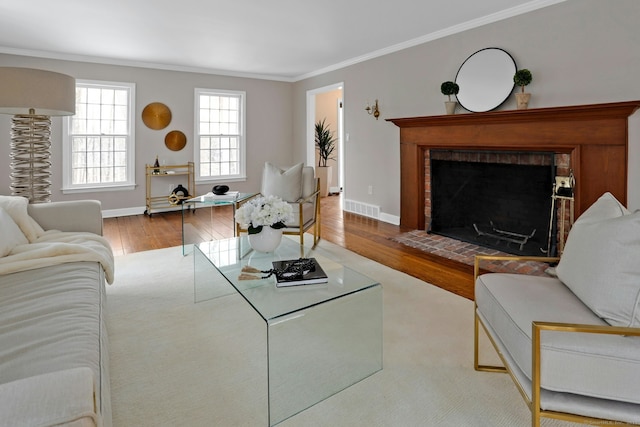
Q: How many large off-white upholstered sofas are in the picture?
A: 1